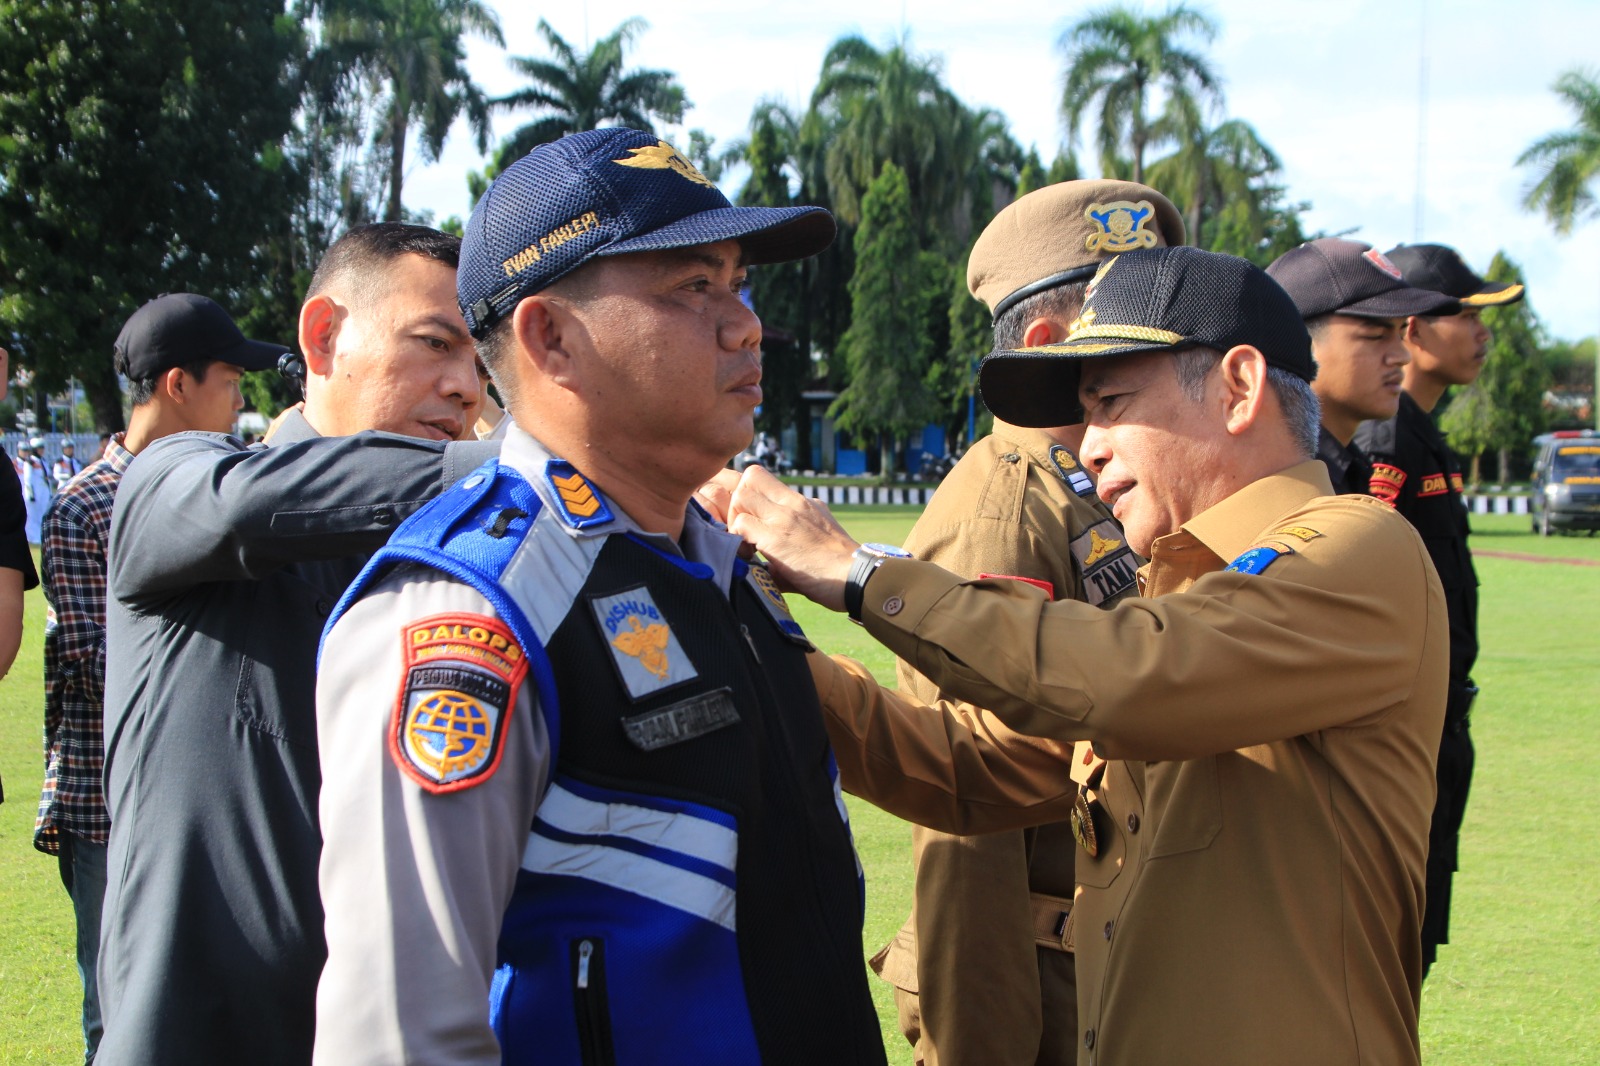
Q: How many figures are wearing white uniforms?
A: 3